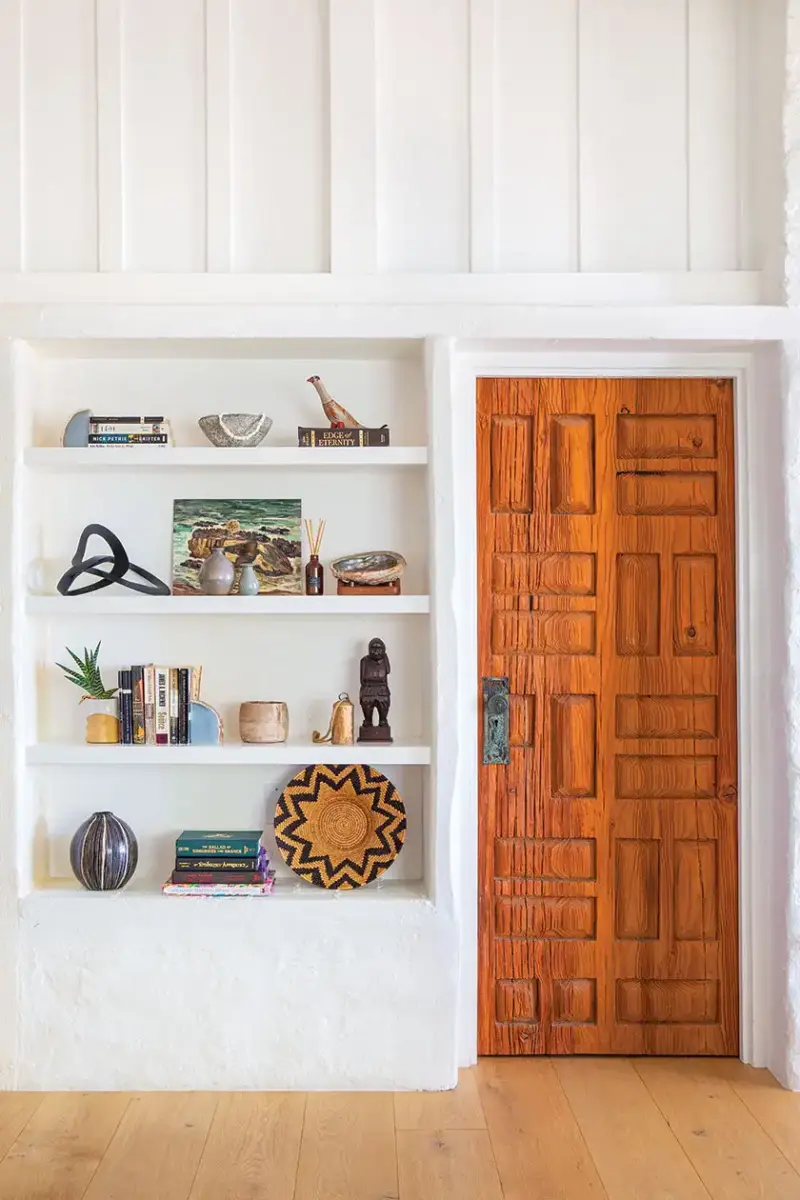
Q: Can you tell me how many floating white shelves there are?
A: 3